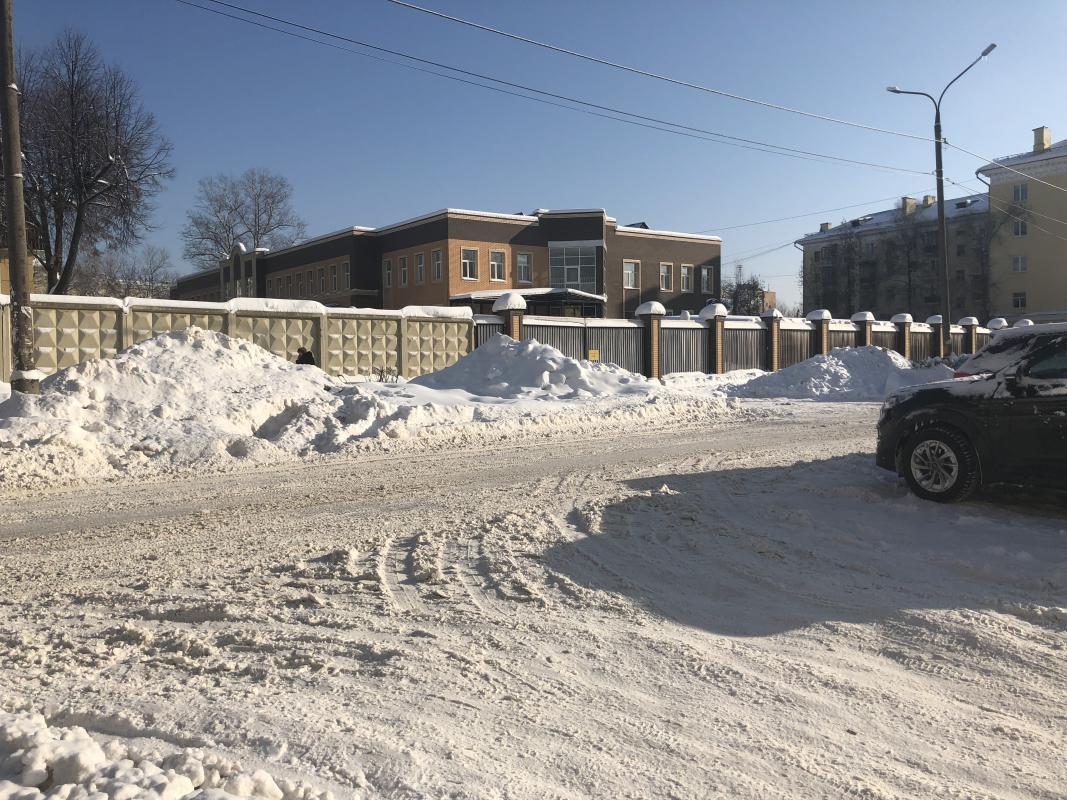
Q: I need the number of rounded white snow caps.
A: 11